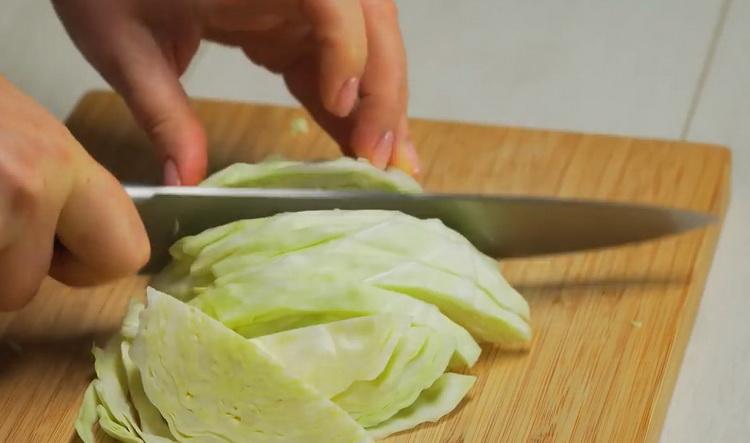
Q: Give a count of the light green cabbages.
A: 1